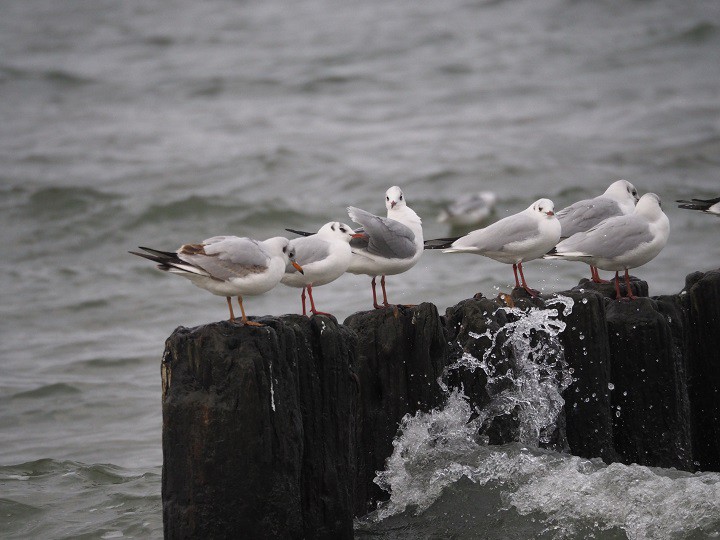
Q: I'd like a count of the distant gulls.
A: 1